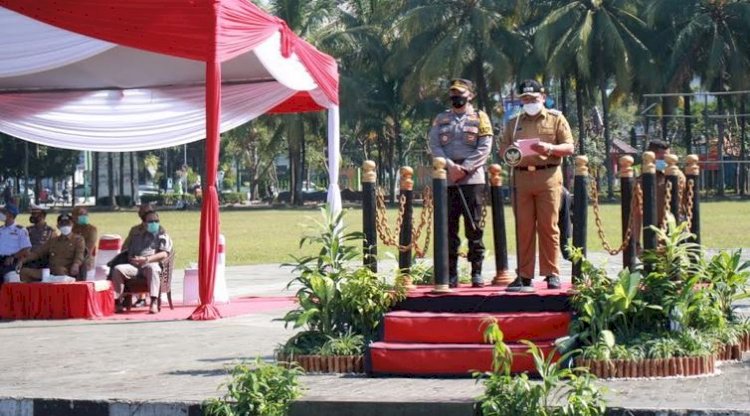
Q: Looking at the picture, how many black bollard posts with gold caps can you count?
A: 9